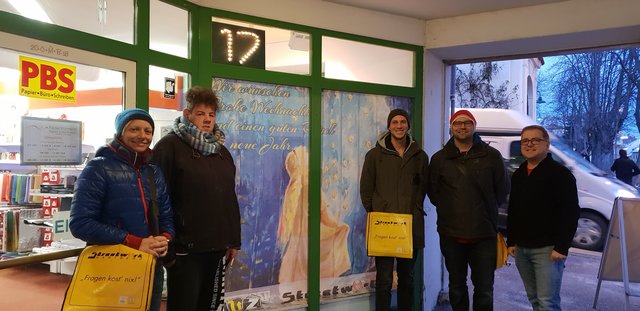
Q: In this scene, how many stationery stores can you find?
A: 1